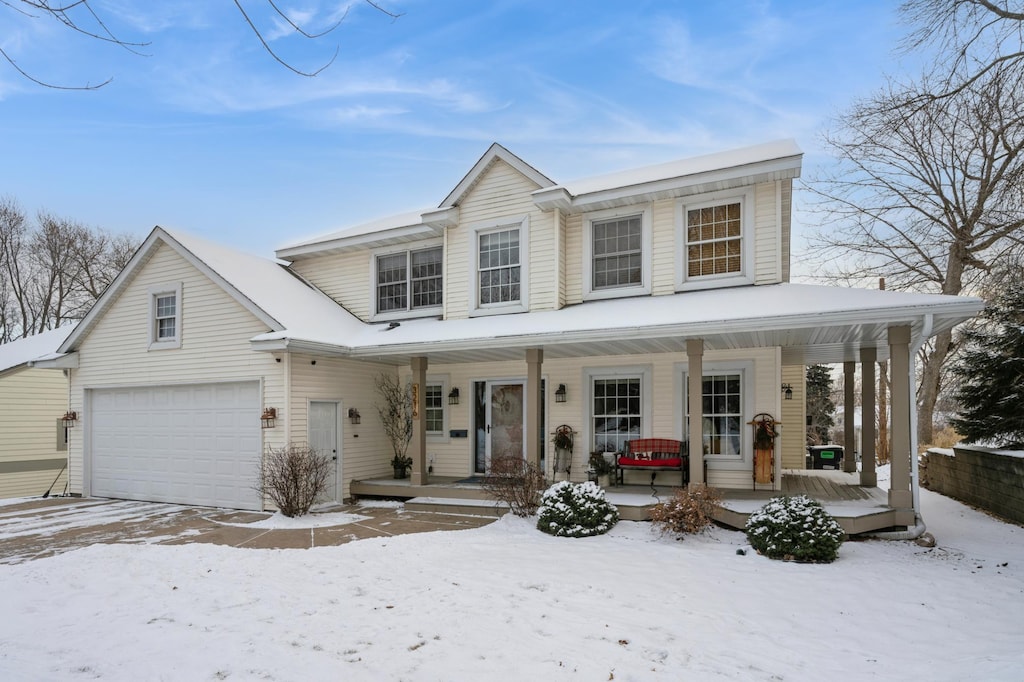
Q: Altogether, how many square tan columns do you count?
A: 6